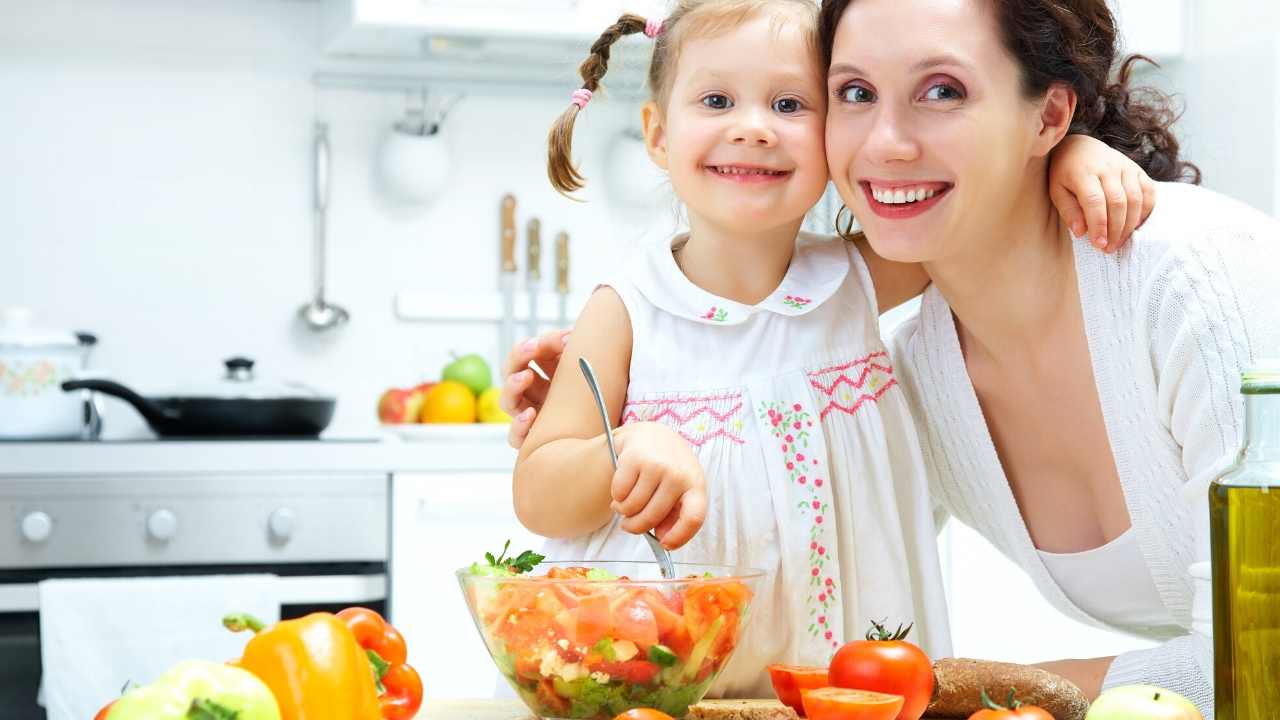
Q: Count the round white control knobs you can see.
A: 3